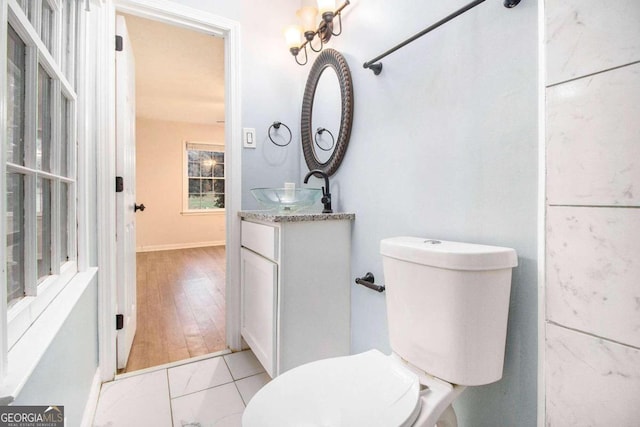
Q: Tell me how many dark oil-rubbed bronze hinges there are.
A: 3